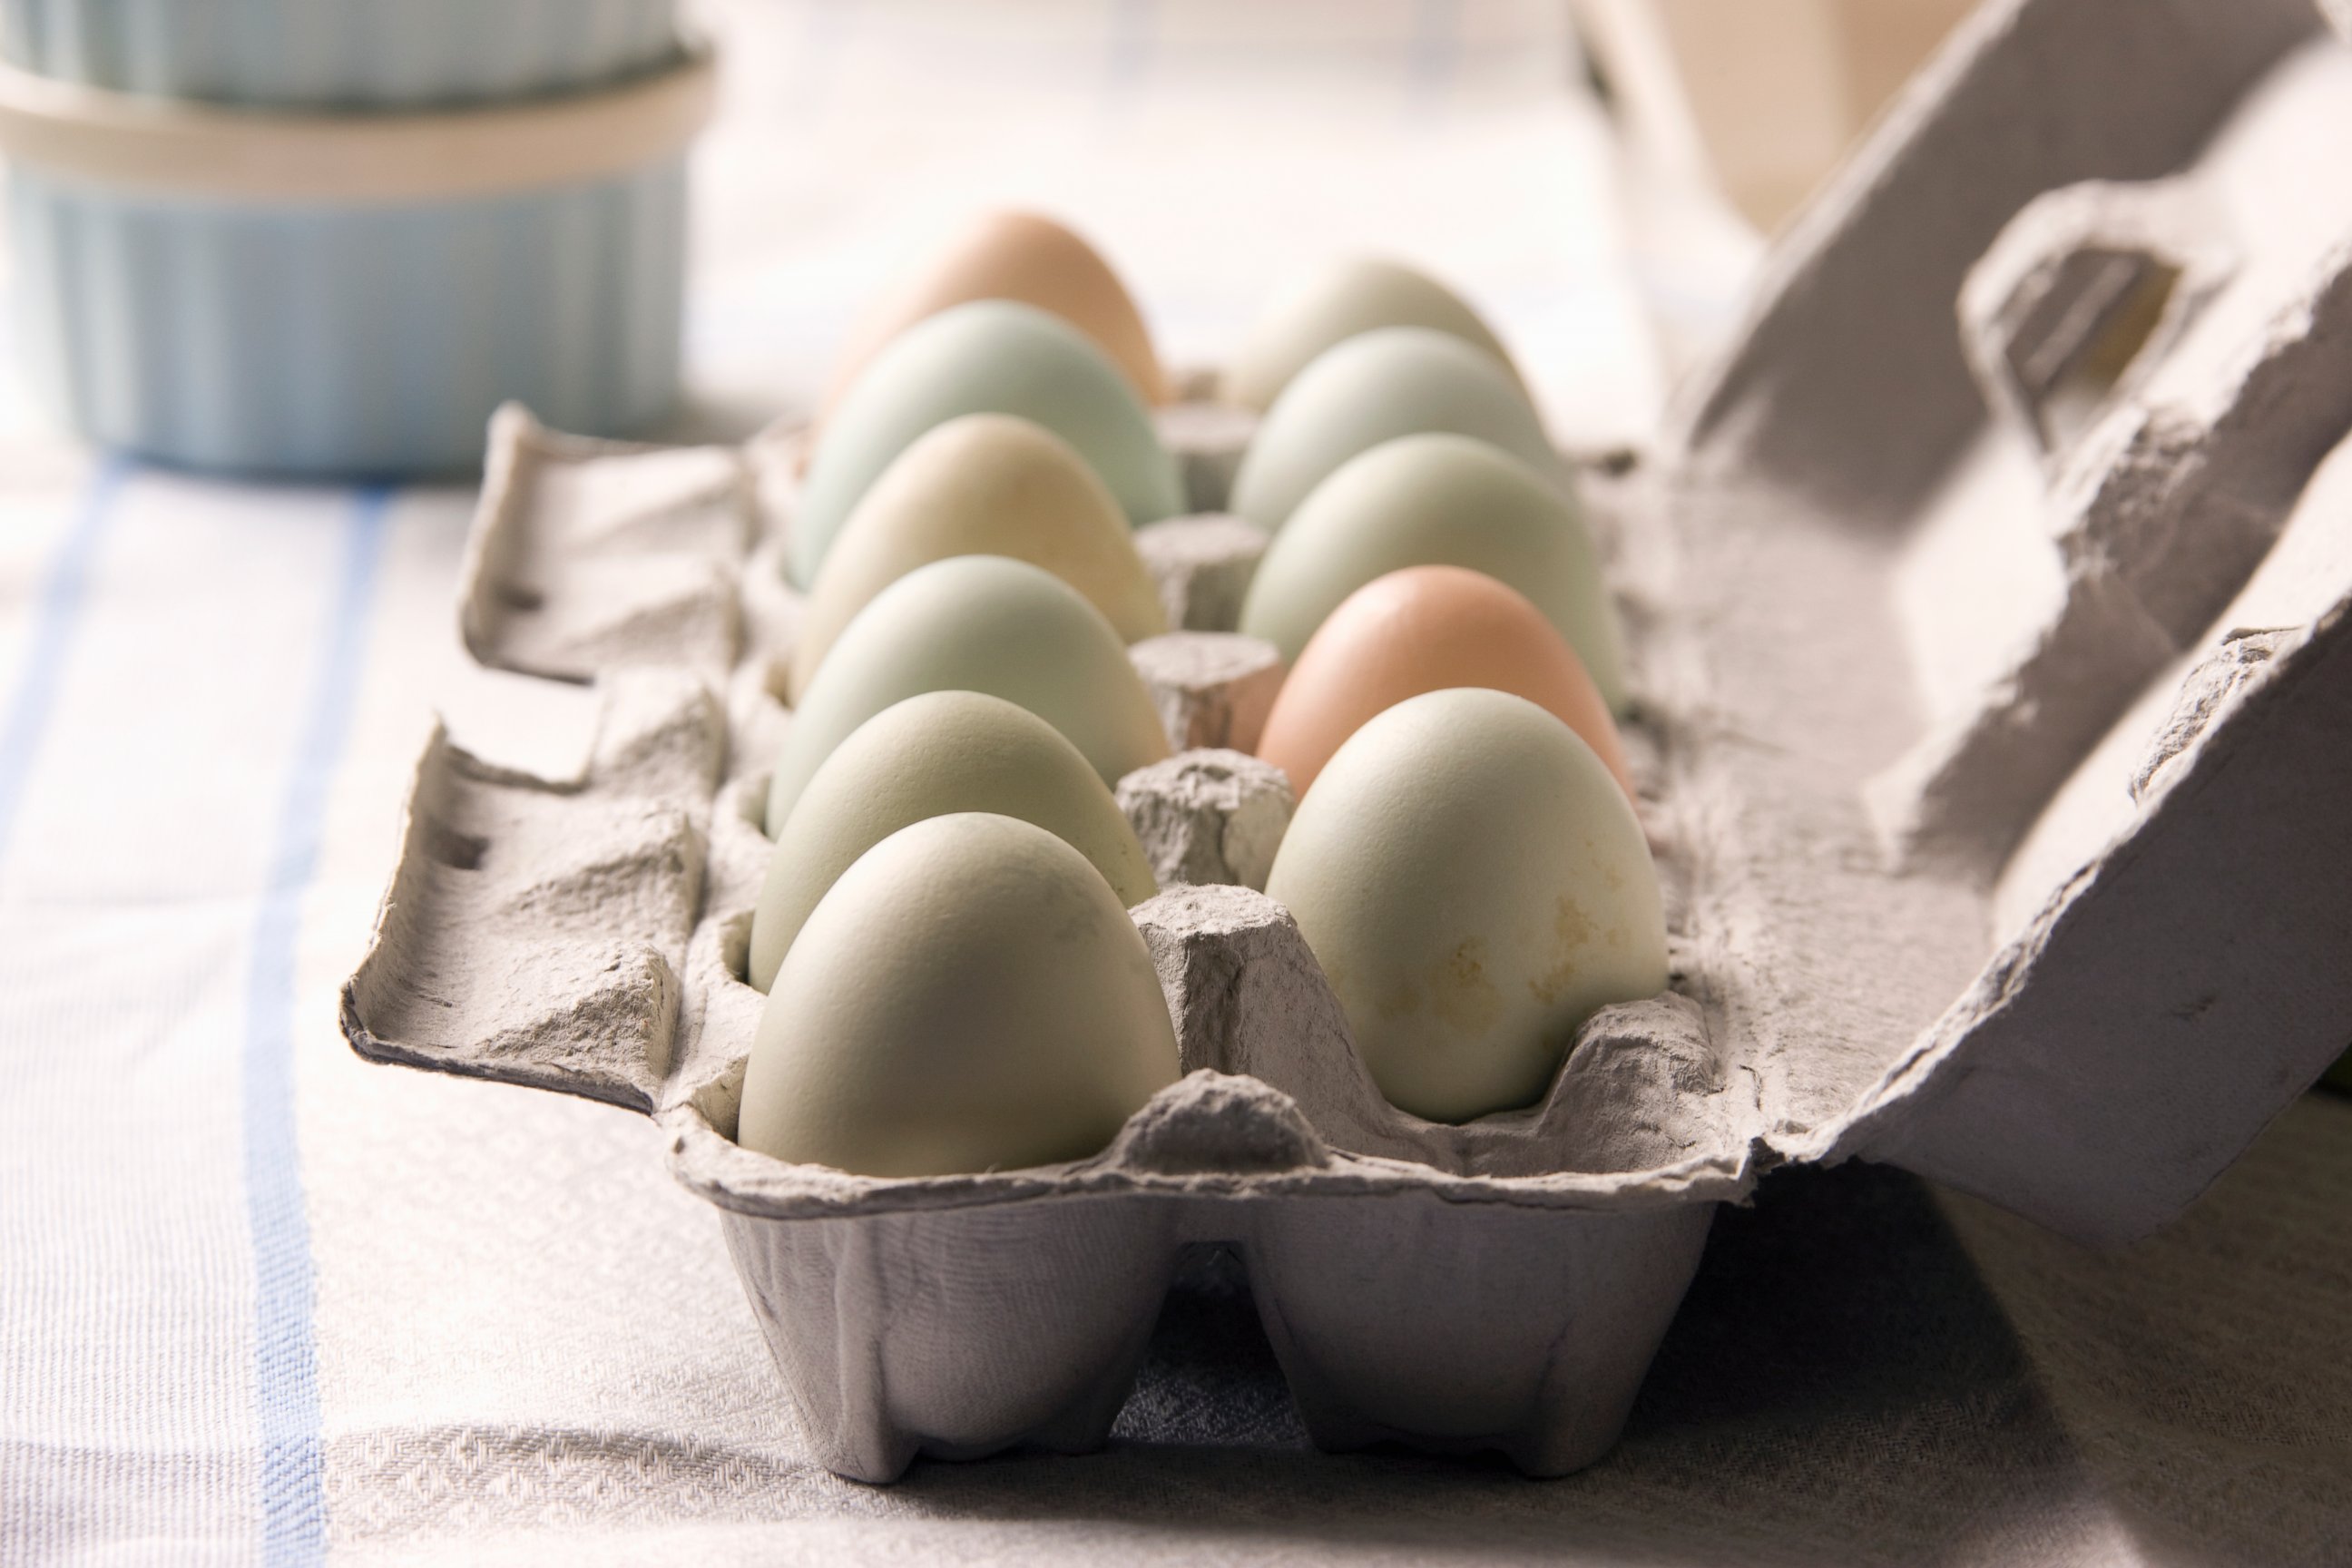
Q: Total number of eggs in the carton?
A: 11